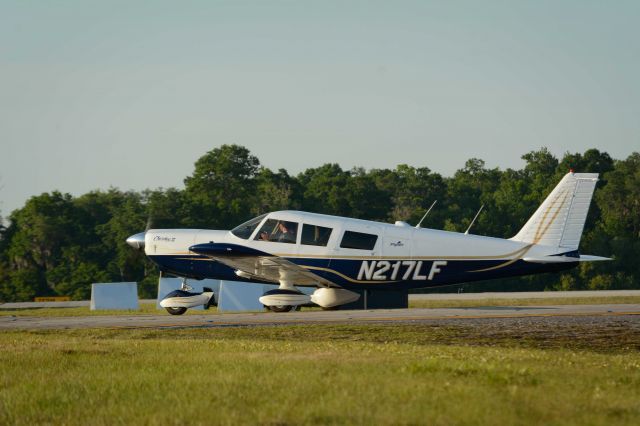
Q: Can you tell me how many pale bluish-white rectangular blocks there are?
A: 3